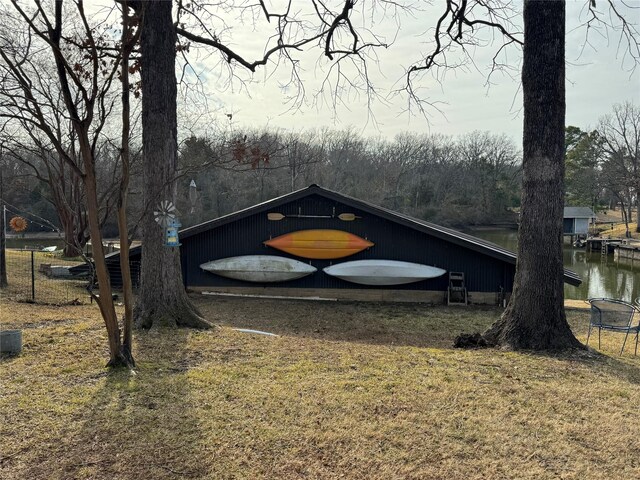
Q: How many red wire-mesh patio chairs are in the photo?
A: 0